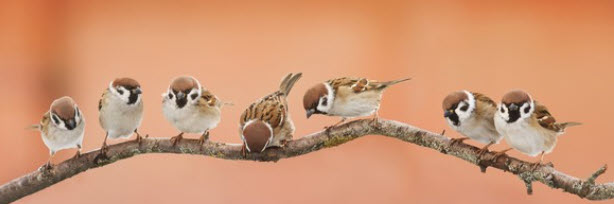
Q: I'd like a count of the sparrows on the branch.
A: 7